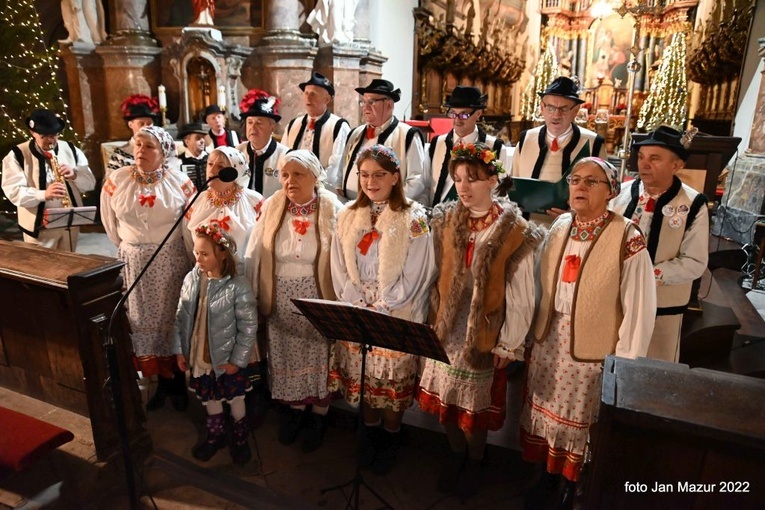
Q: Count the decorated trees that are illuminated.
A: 3